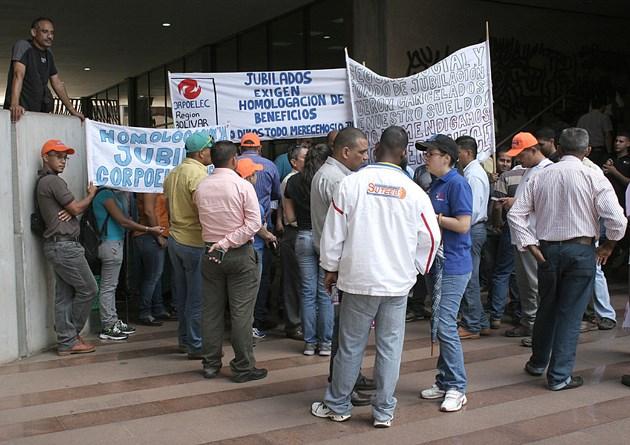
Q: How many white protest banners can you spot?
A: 3